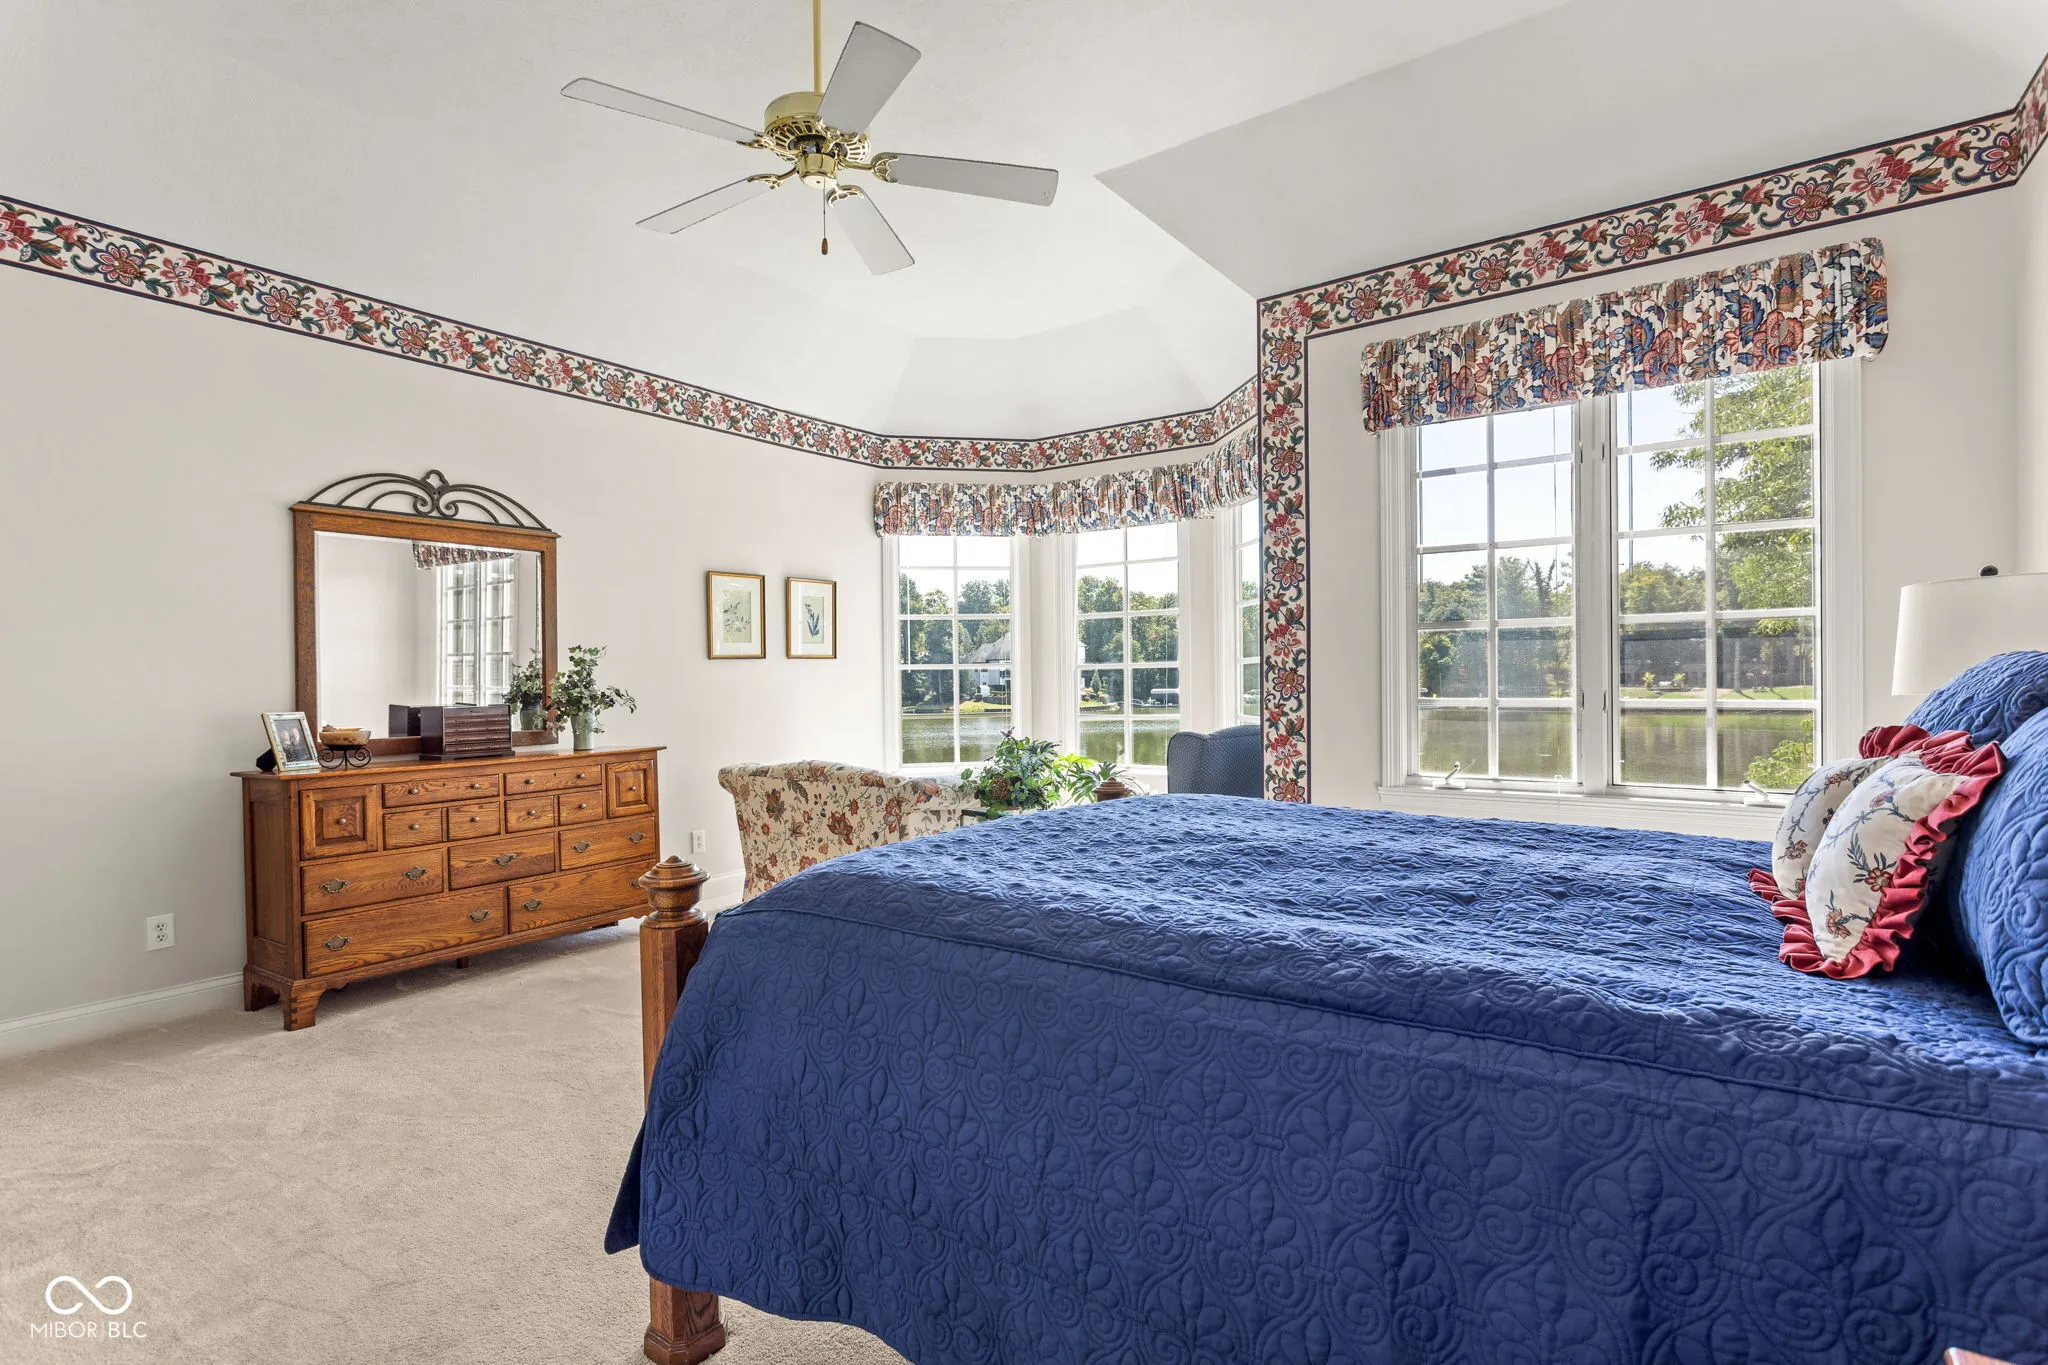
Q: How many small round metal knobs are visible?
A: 10